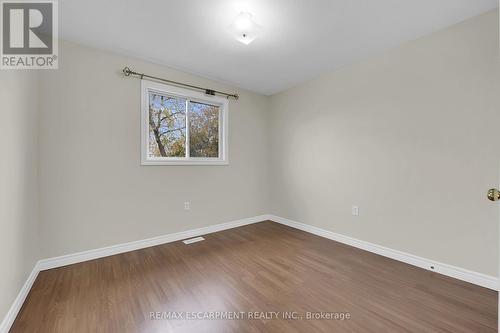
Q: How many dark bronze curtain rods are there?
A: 1